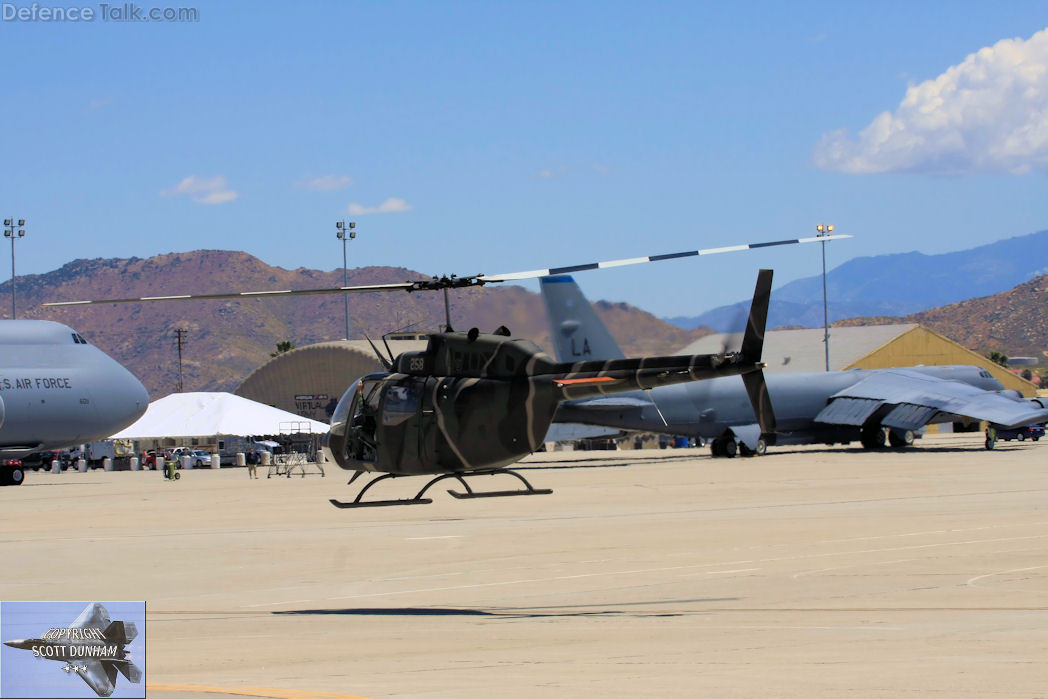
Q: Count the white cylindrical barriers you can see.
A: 10